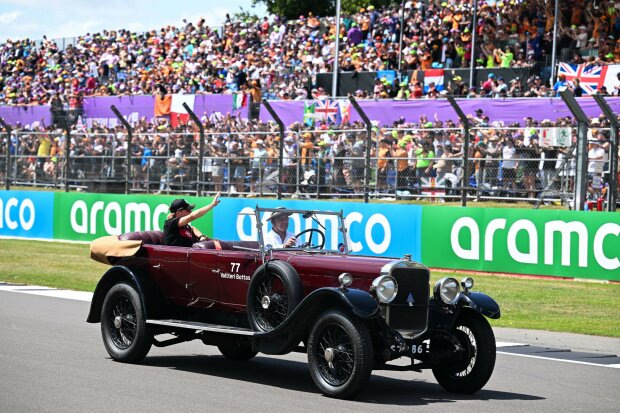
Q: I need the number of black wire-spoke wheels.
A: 4